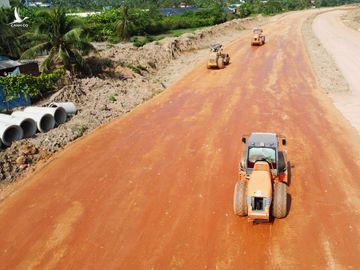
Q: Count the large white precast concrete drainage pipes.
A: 5